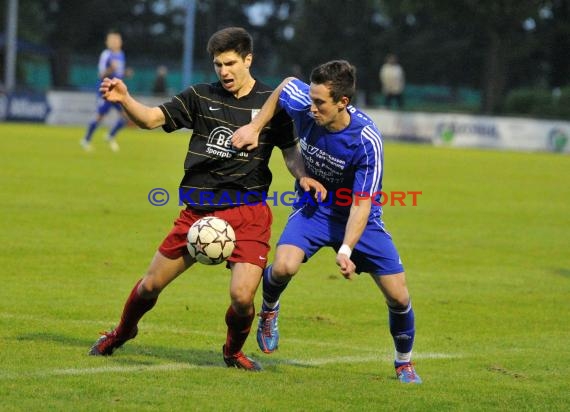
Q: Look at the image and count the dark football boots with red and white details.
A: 2